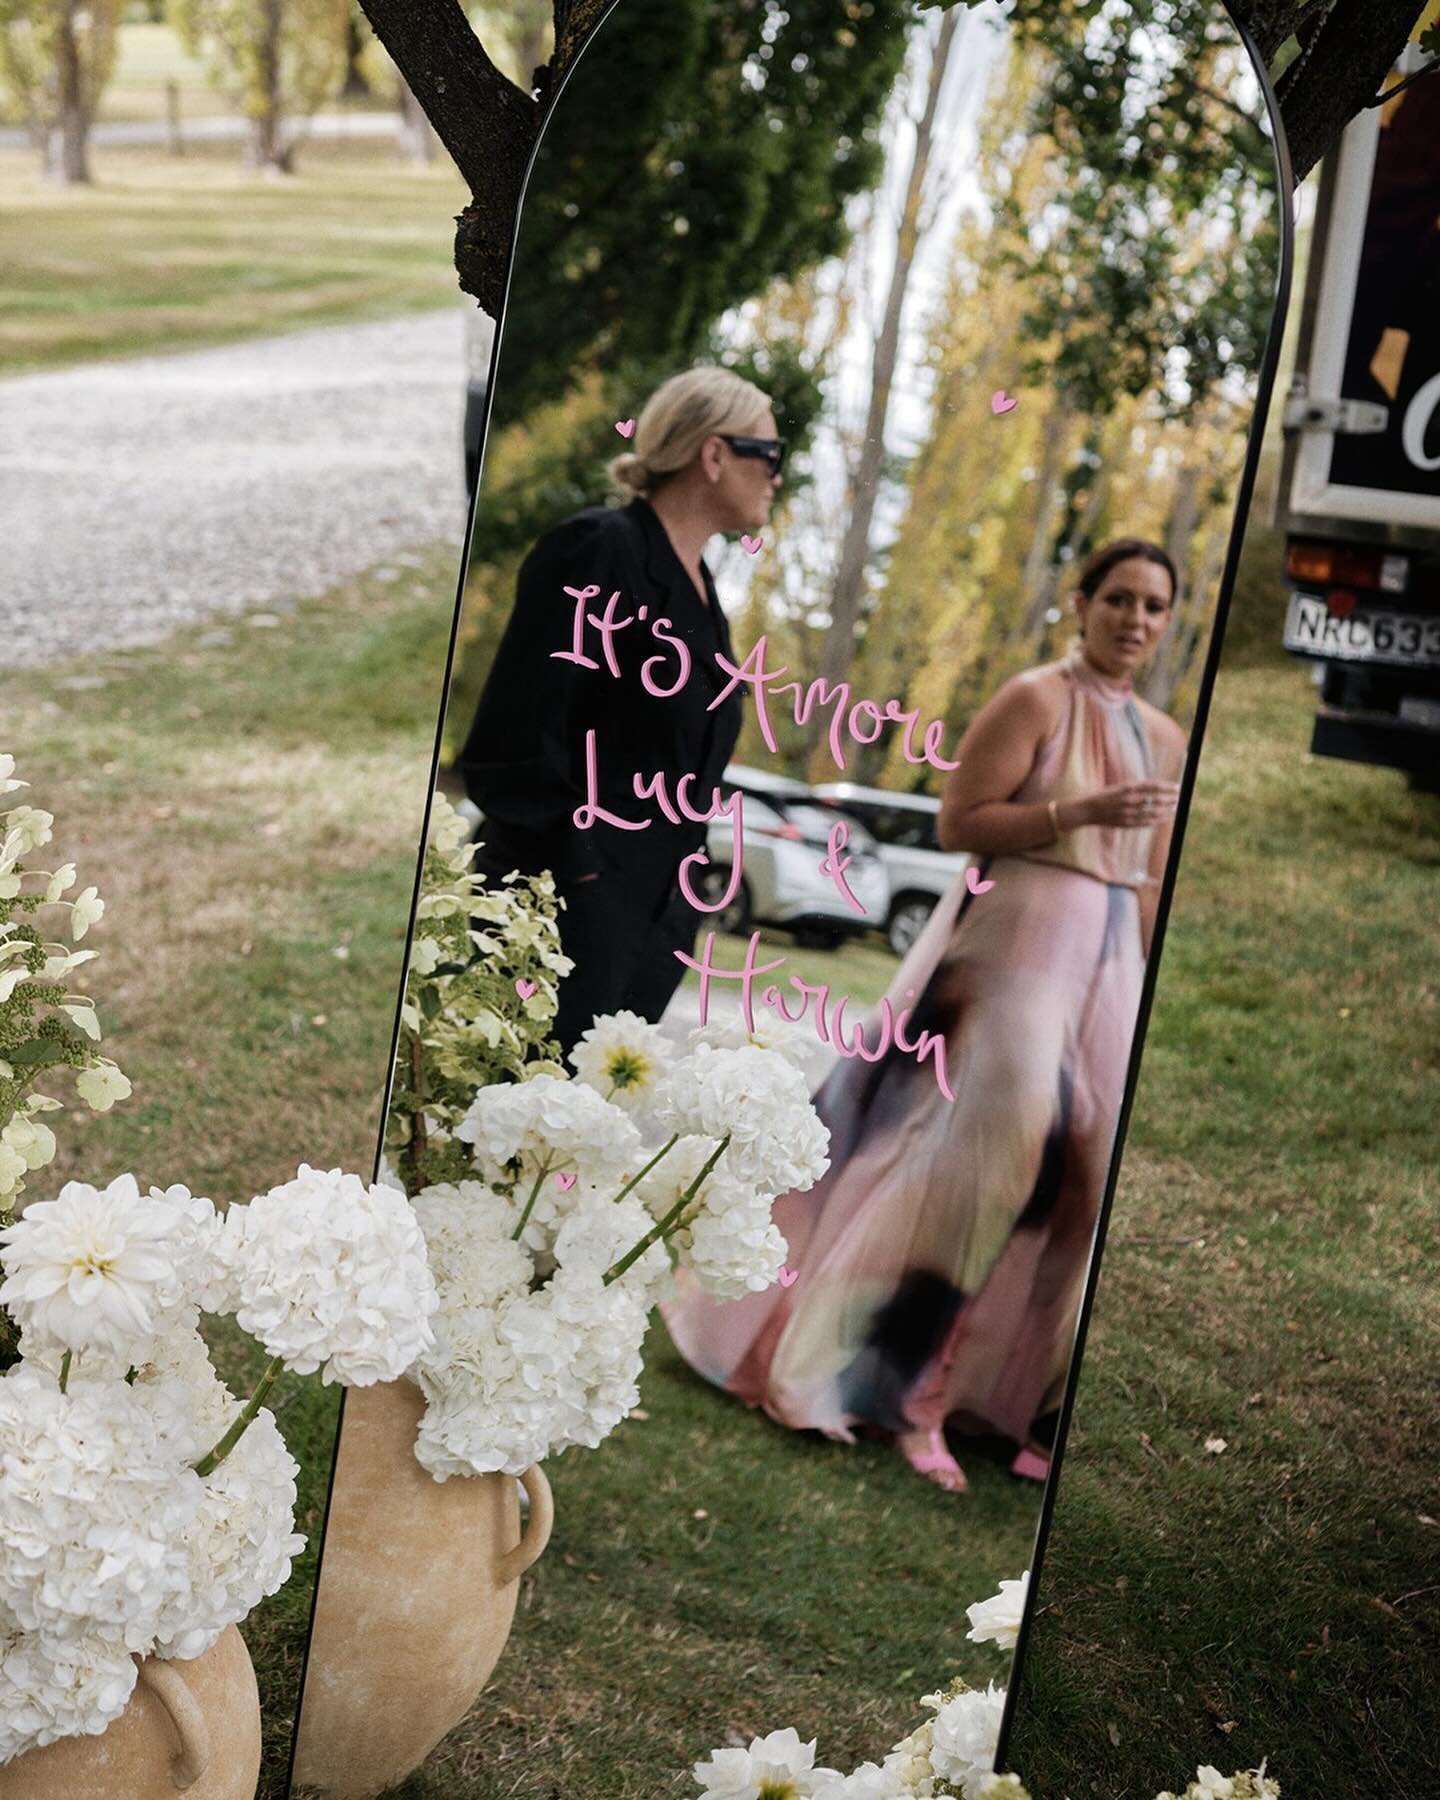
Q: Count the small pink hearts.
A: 7